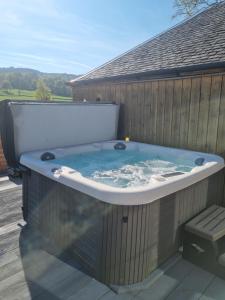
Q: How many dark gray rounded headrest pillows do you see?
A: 3